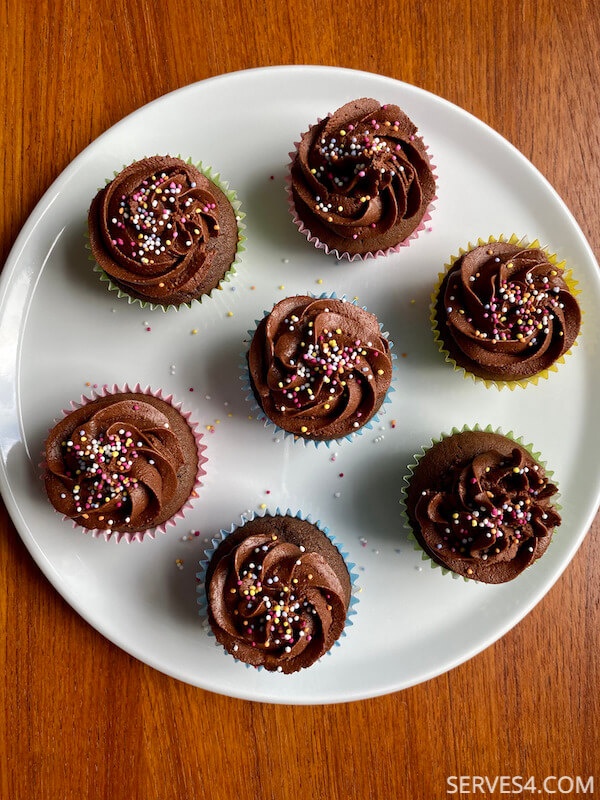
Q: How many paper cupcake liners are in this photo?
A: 7